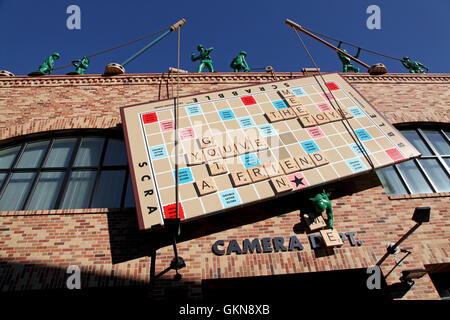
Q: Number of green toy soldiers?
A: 7